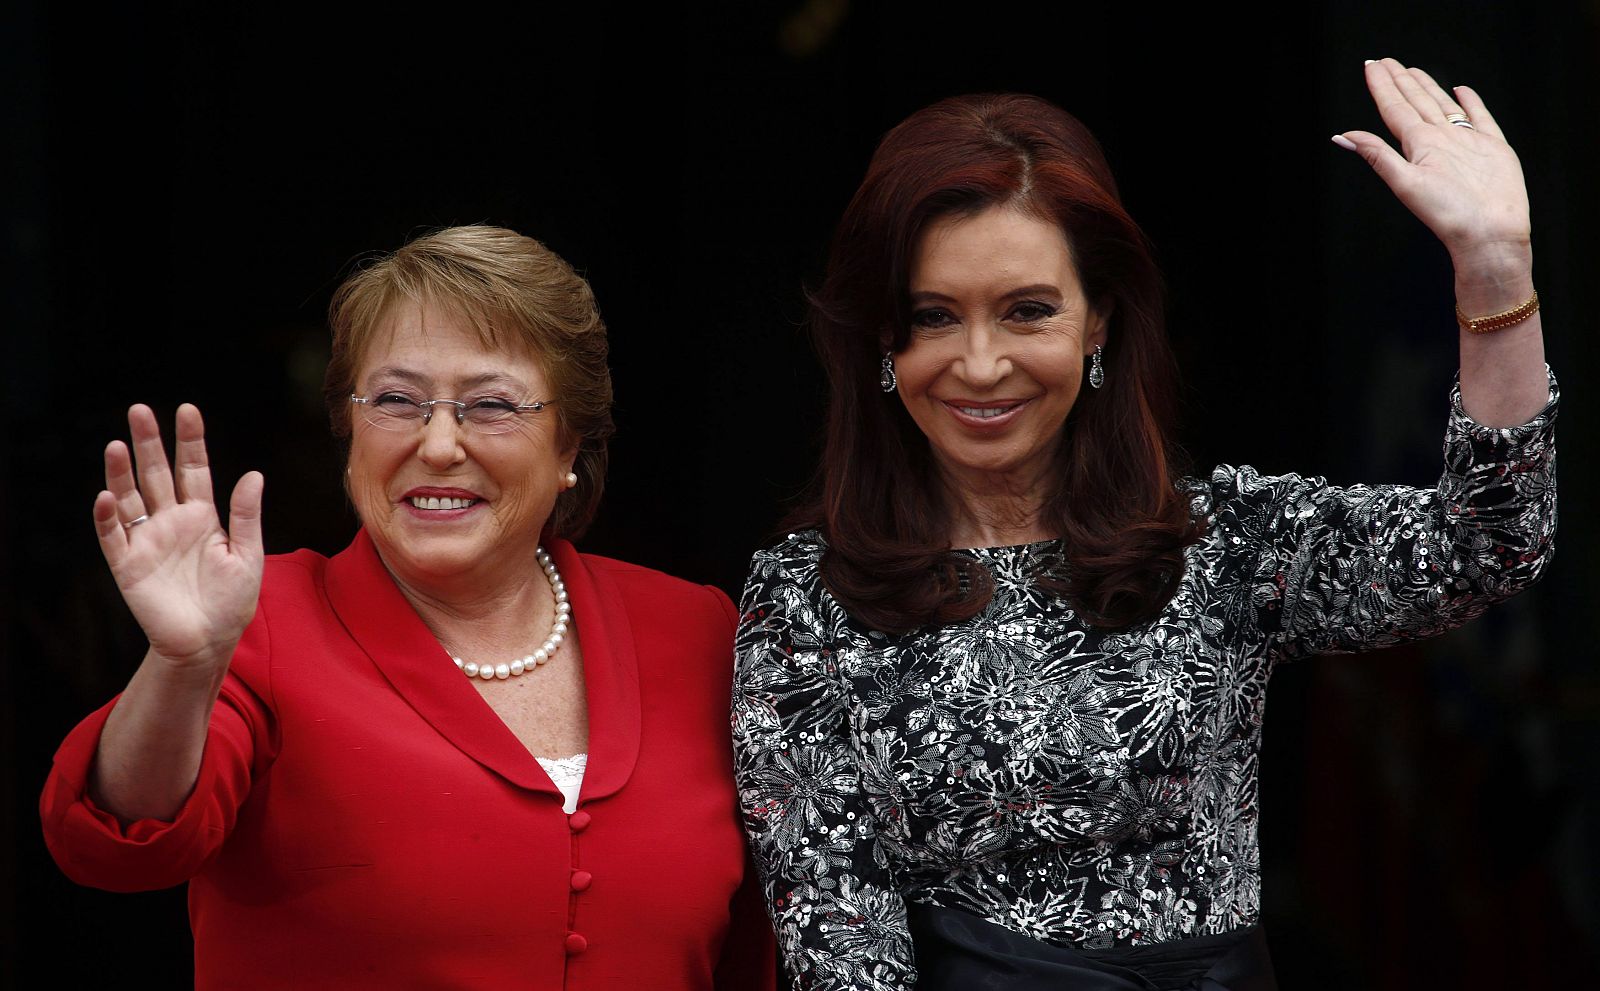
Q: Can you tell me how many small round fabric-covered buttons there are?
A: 3